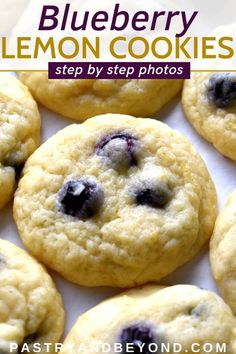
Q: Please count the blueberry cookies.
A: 7